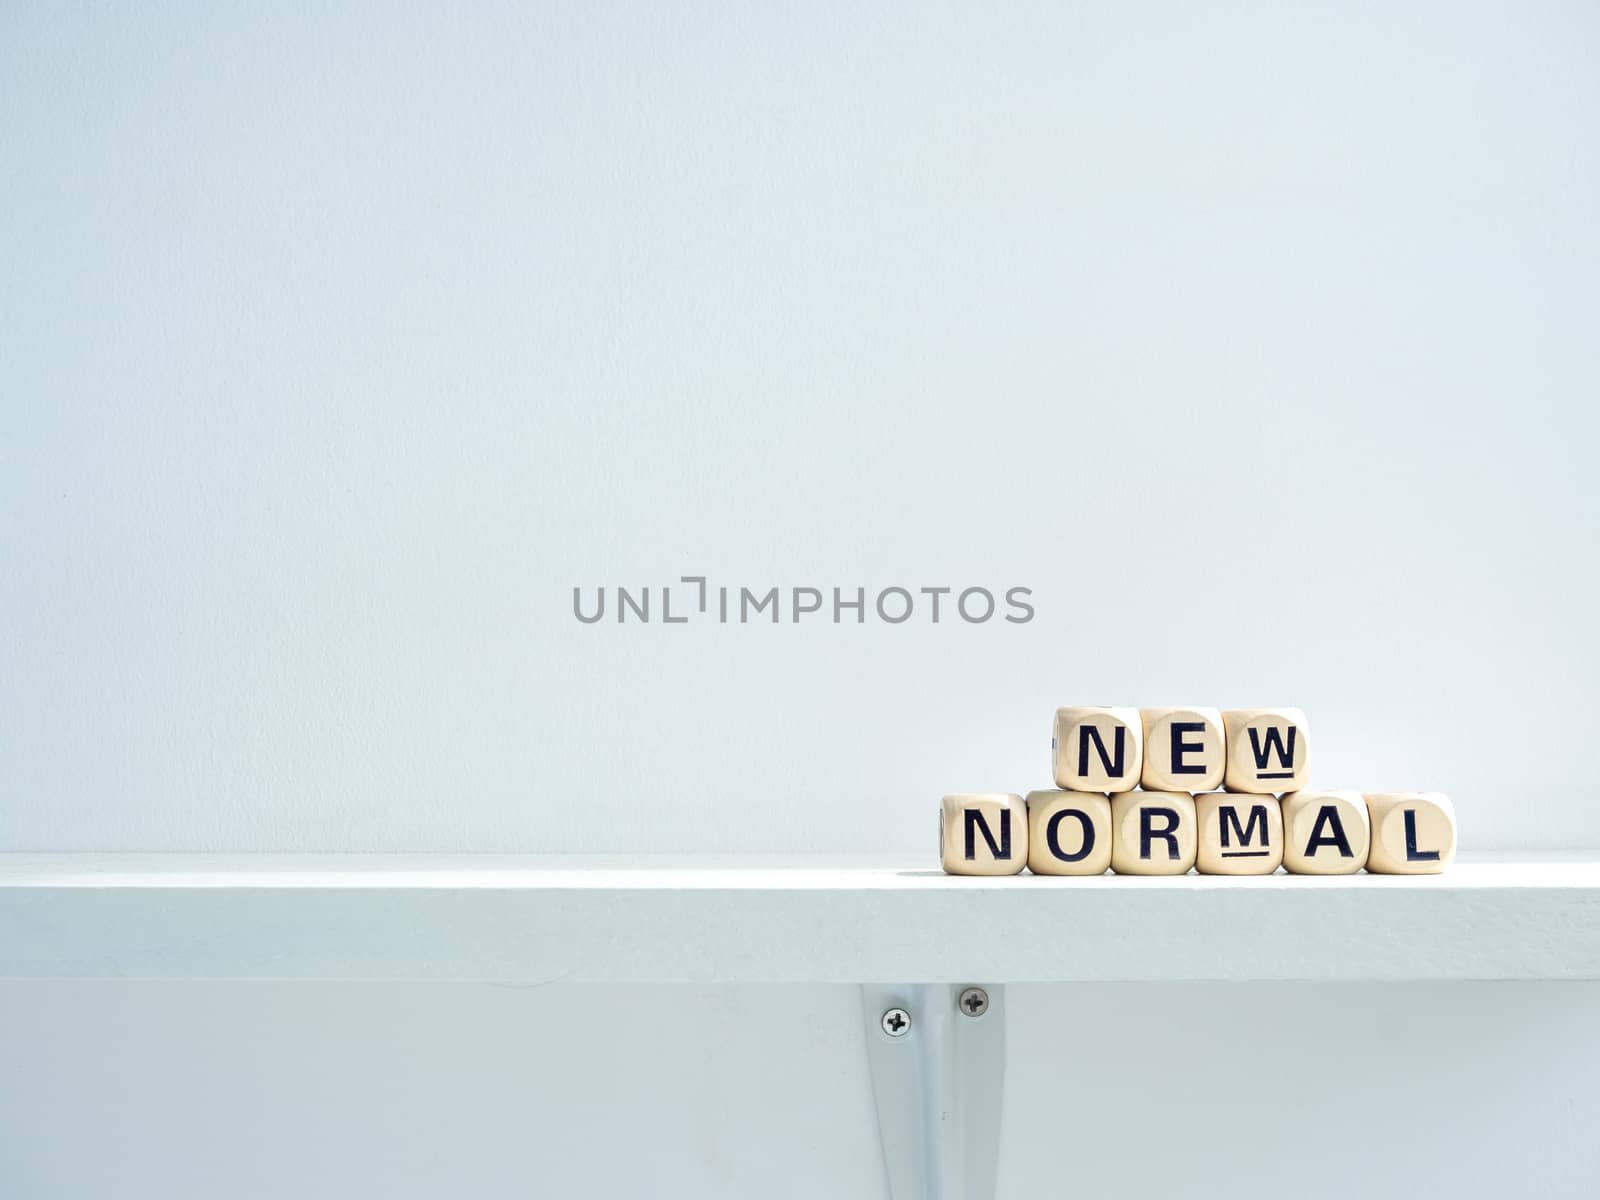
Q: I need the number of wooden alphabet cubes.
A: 9